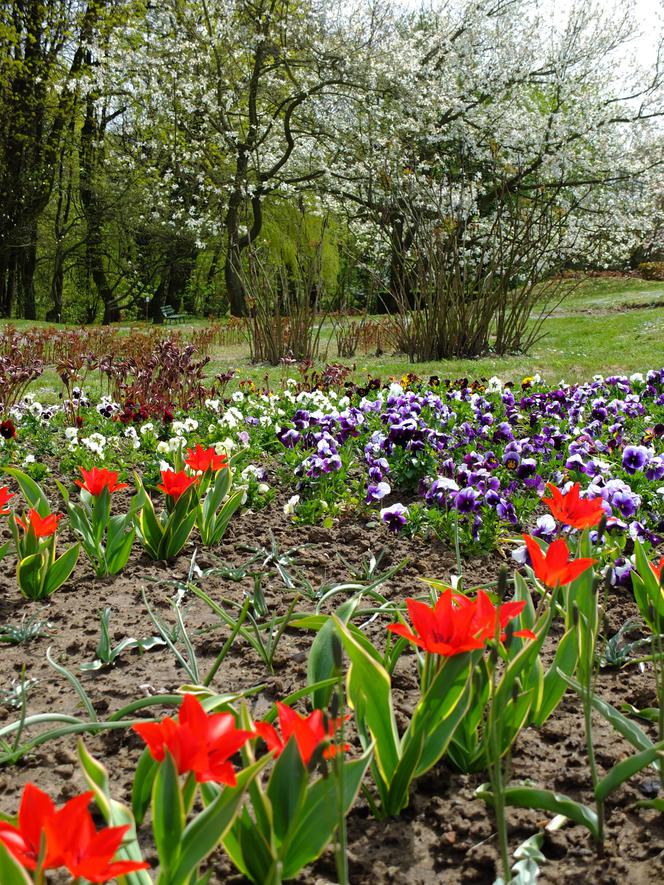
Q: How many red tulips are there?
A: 14